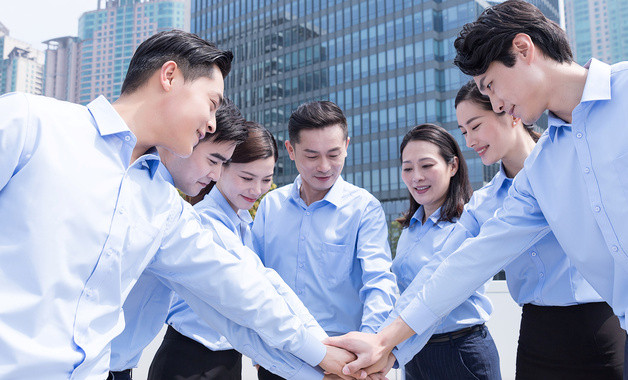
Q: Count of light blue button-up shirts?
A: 7